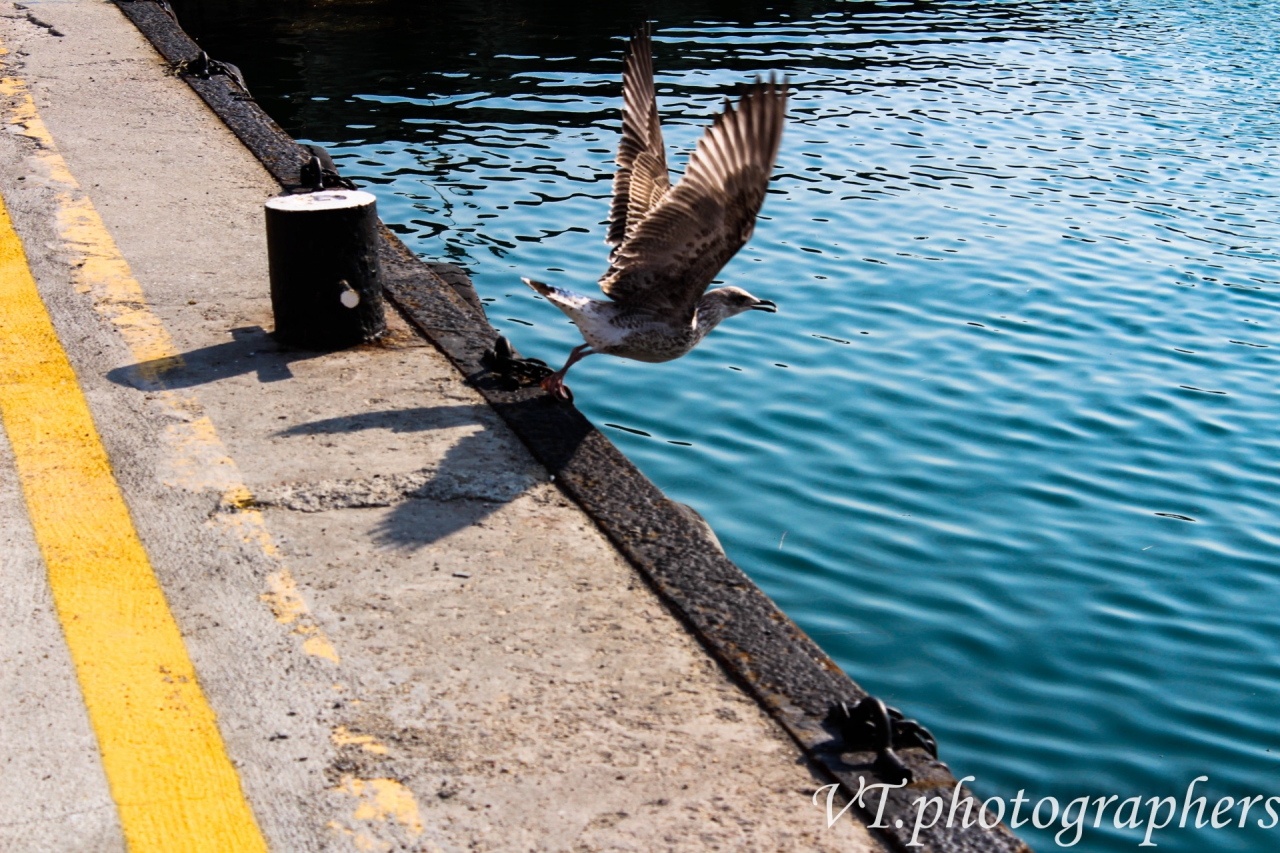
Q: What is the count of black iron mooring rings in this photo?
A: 4